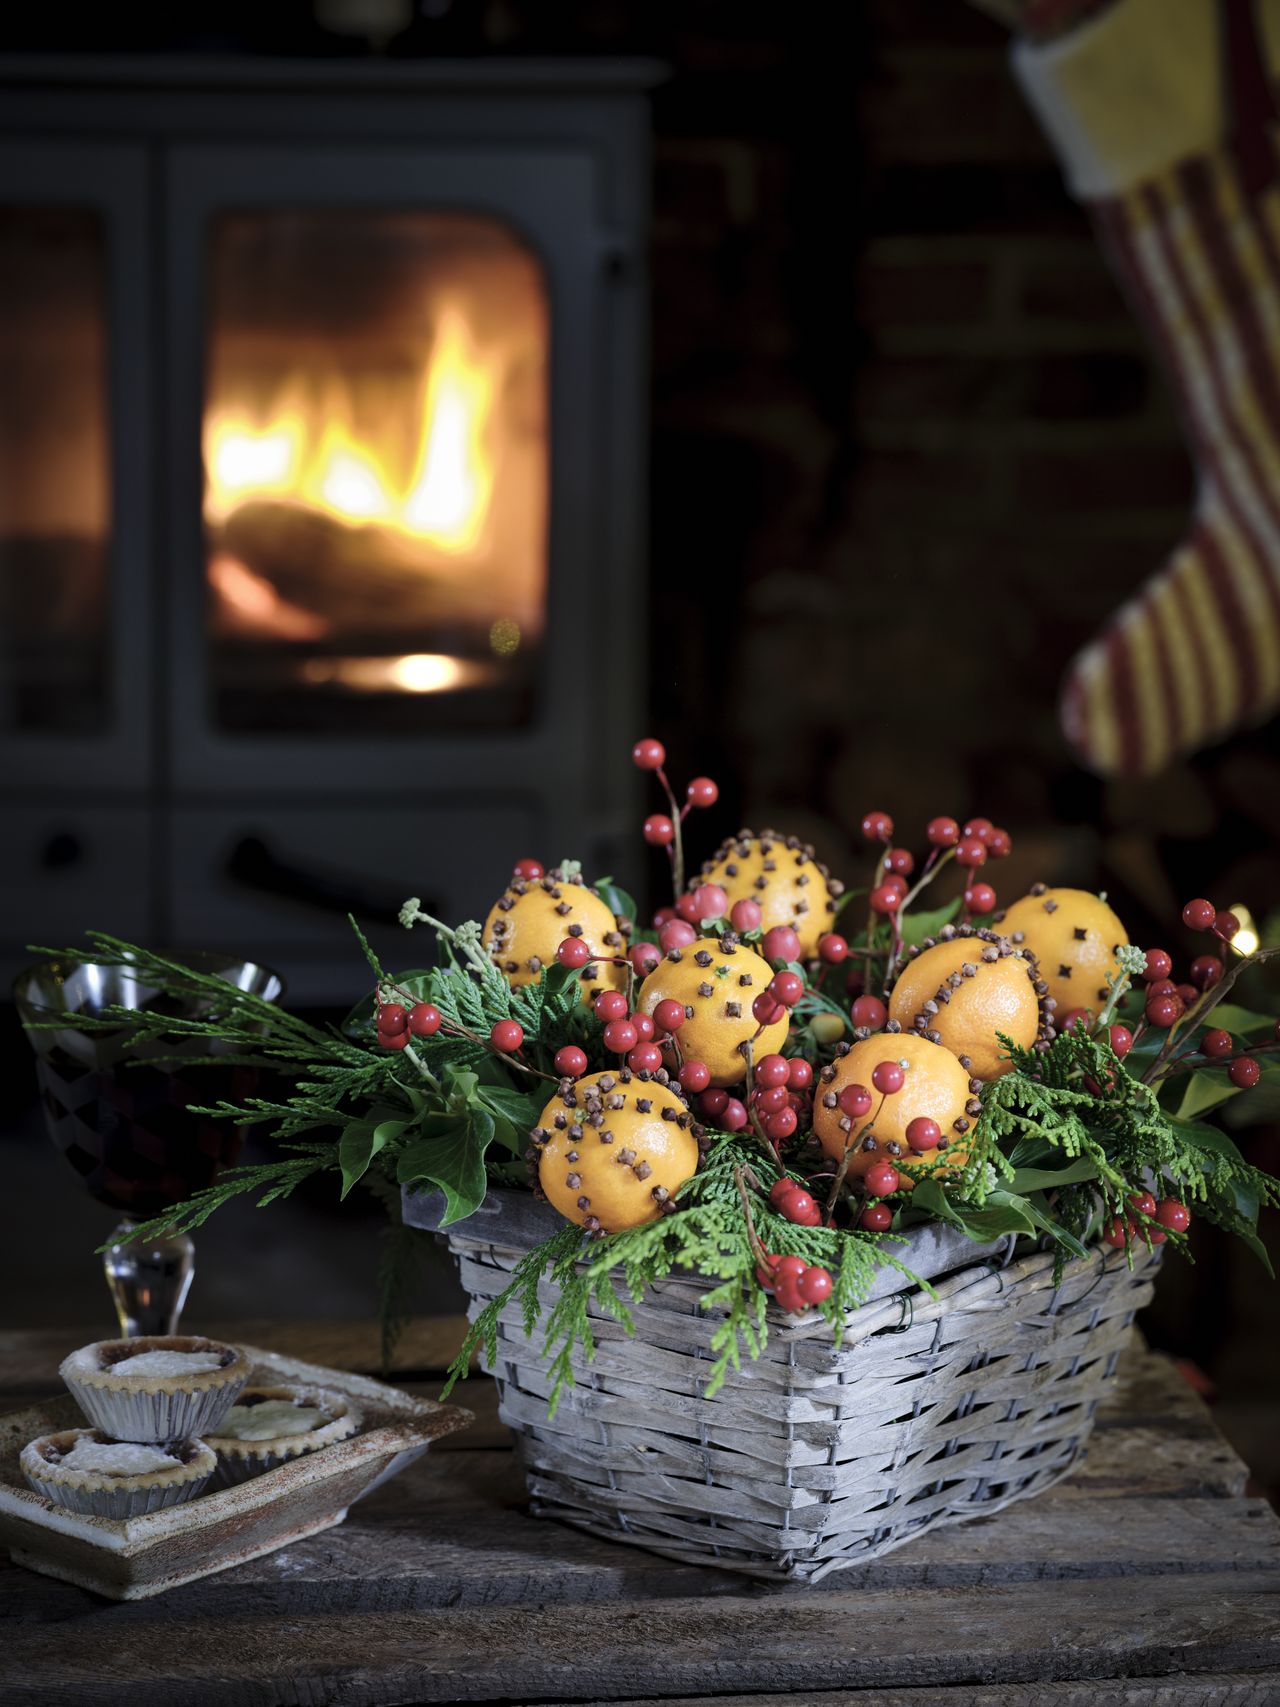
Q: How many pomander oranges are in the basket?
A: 7